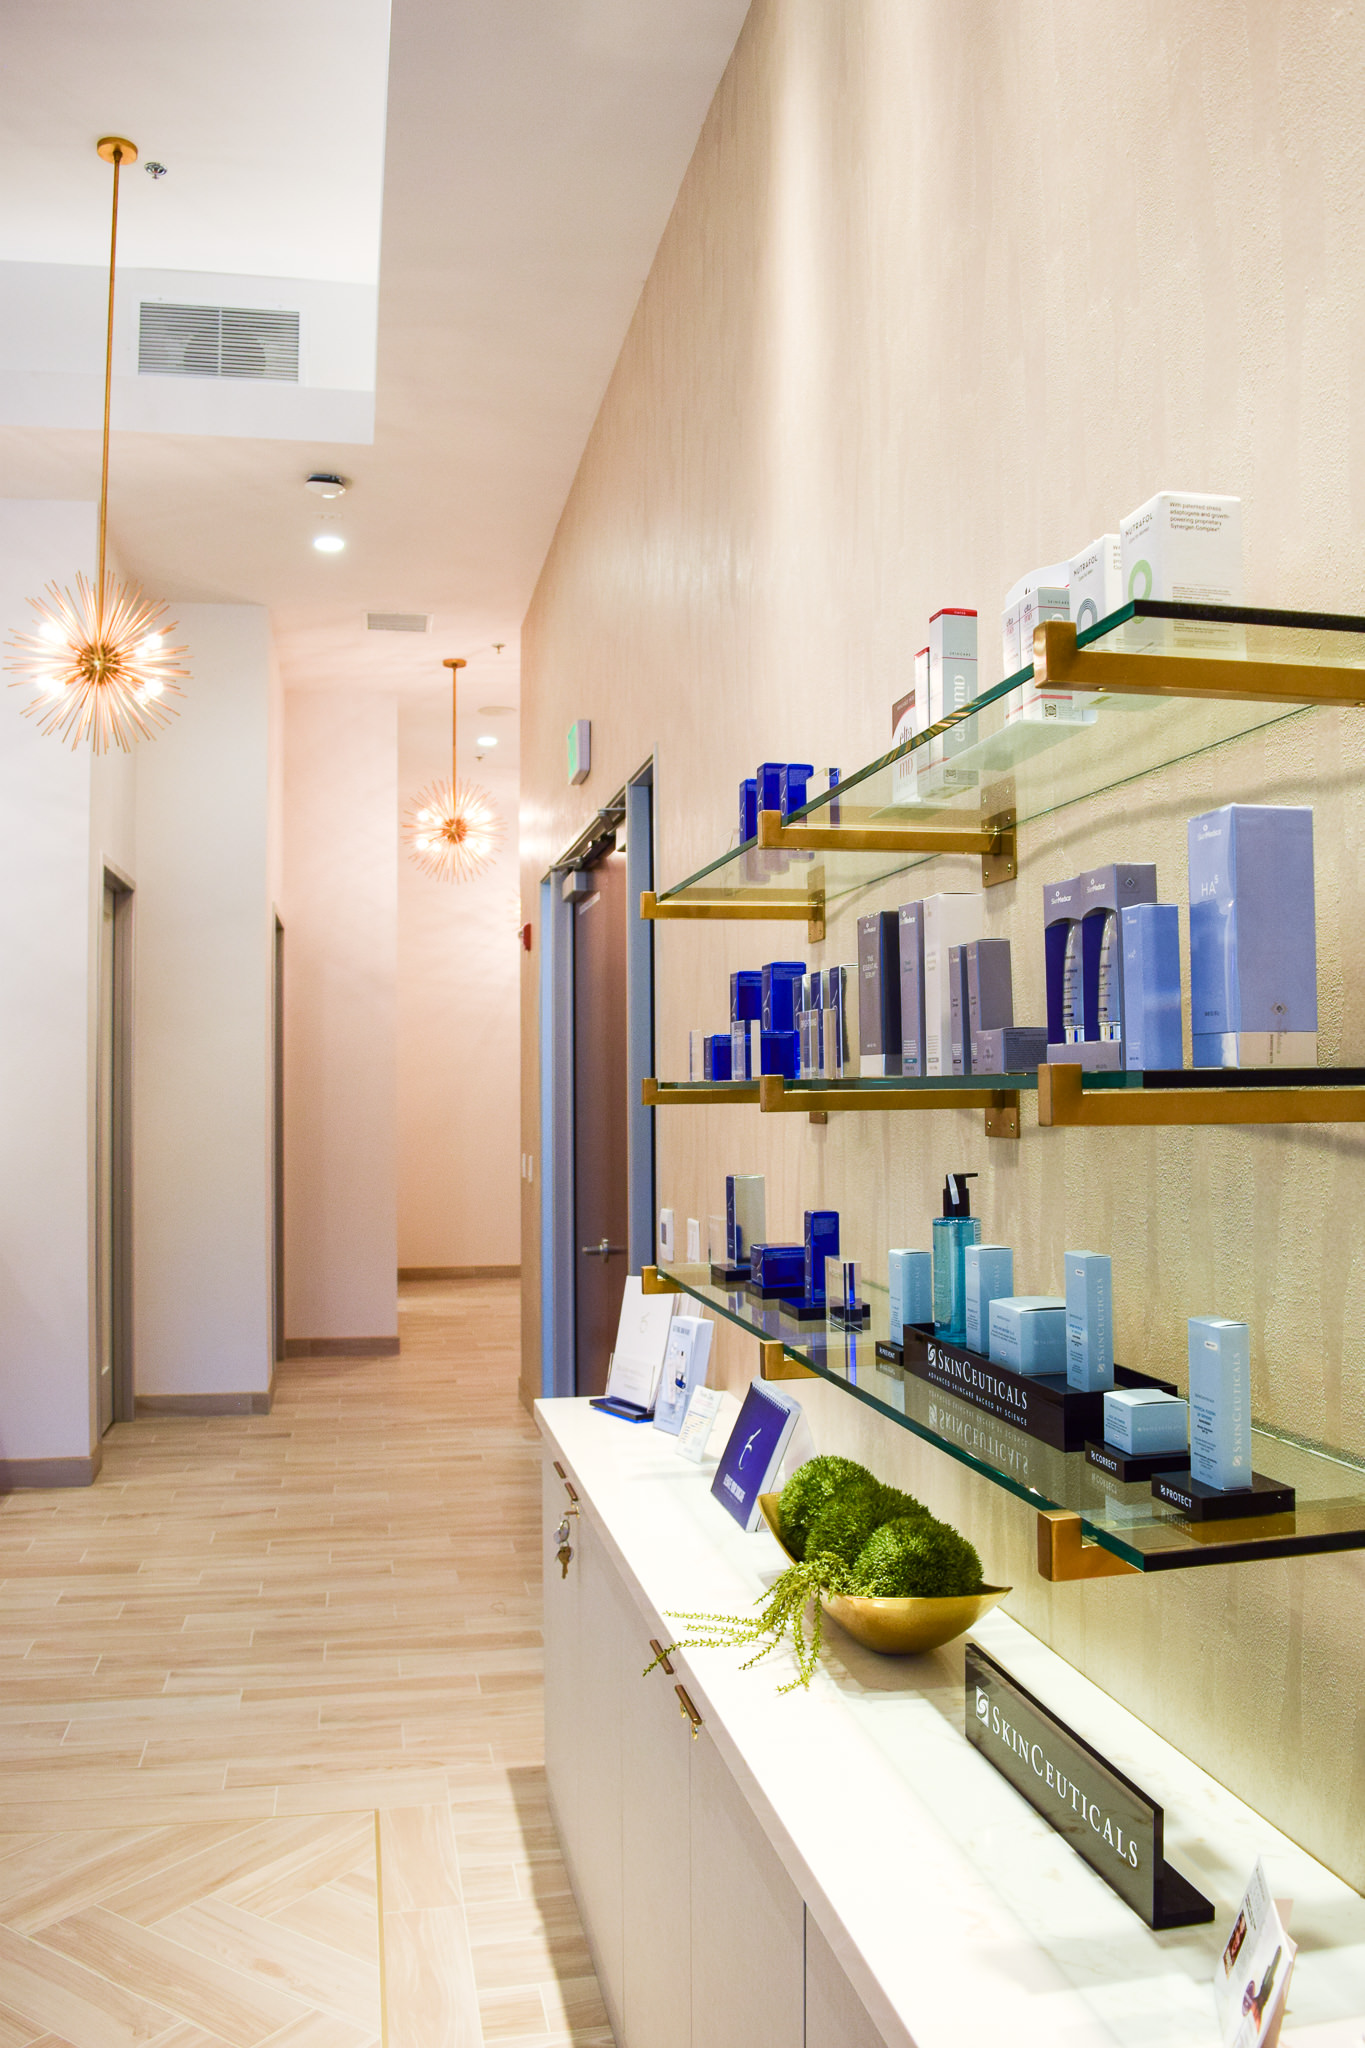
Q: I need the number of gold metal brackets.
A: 9